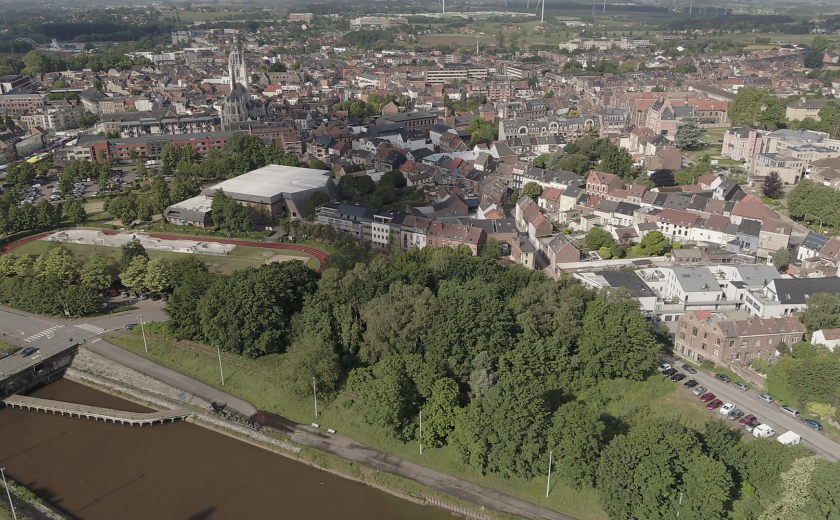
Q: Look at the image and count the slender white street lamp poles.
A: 7